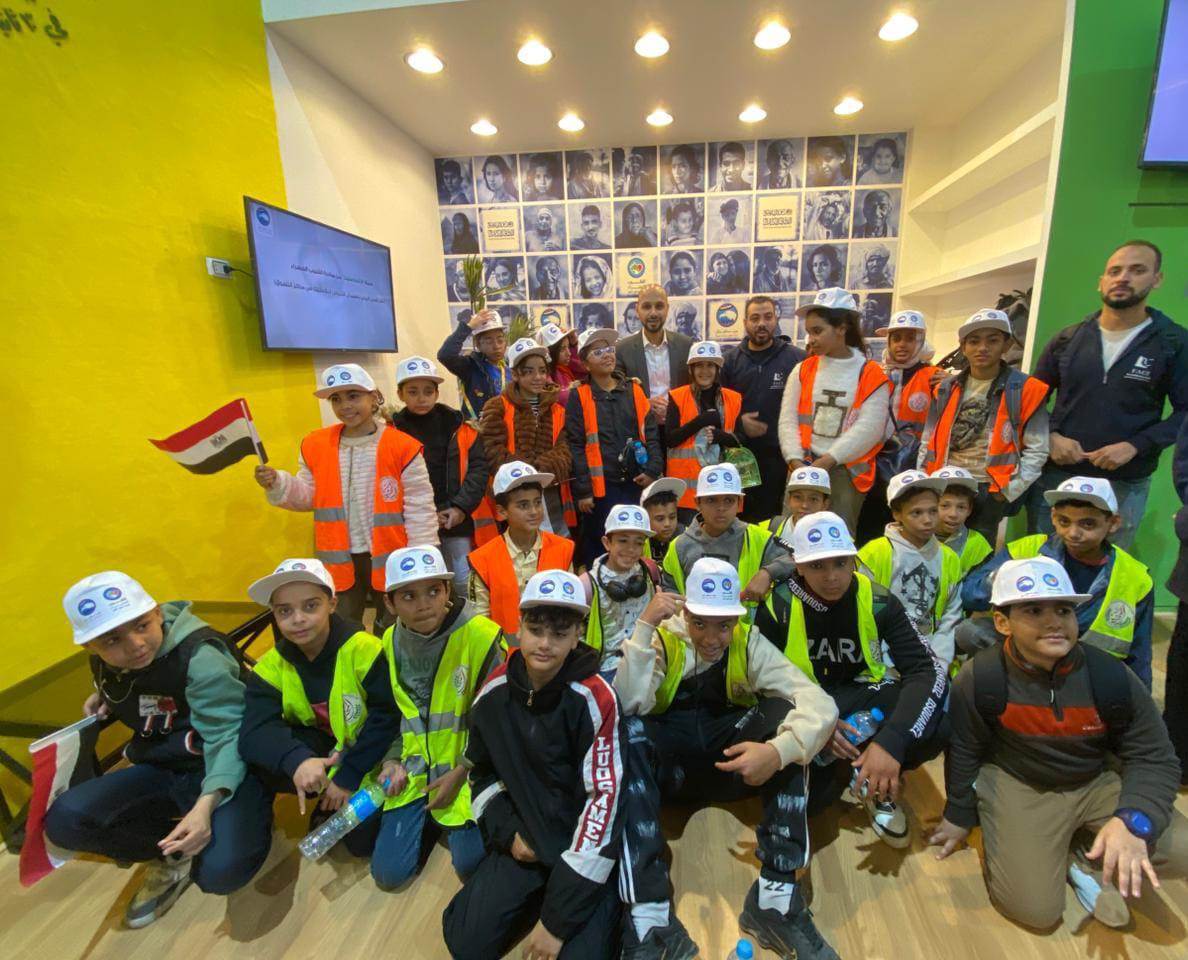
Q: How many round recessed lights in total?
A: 10